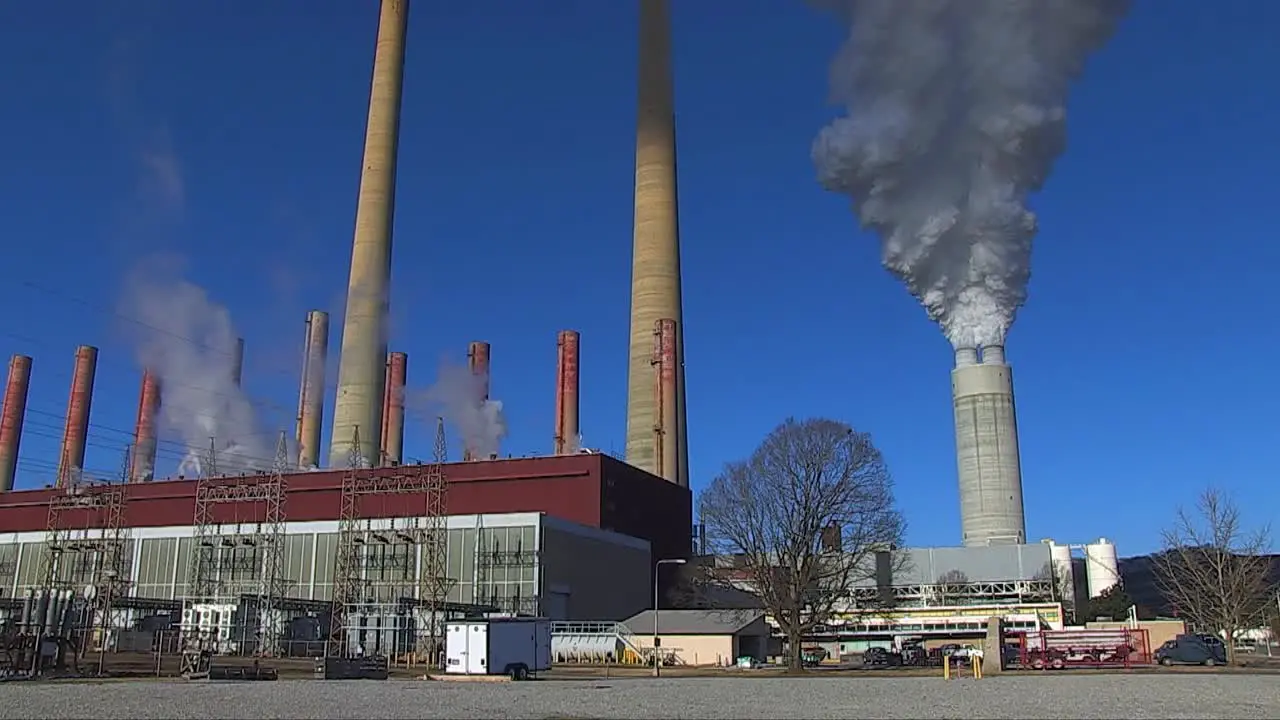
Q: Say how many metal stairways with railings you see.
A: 1